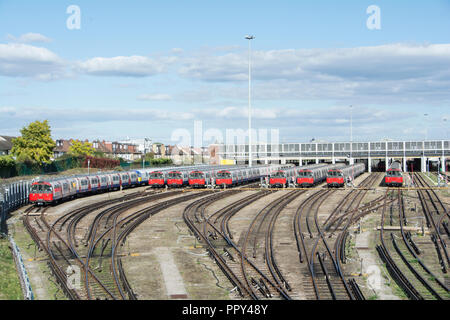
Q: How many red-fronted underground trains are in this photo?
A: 9